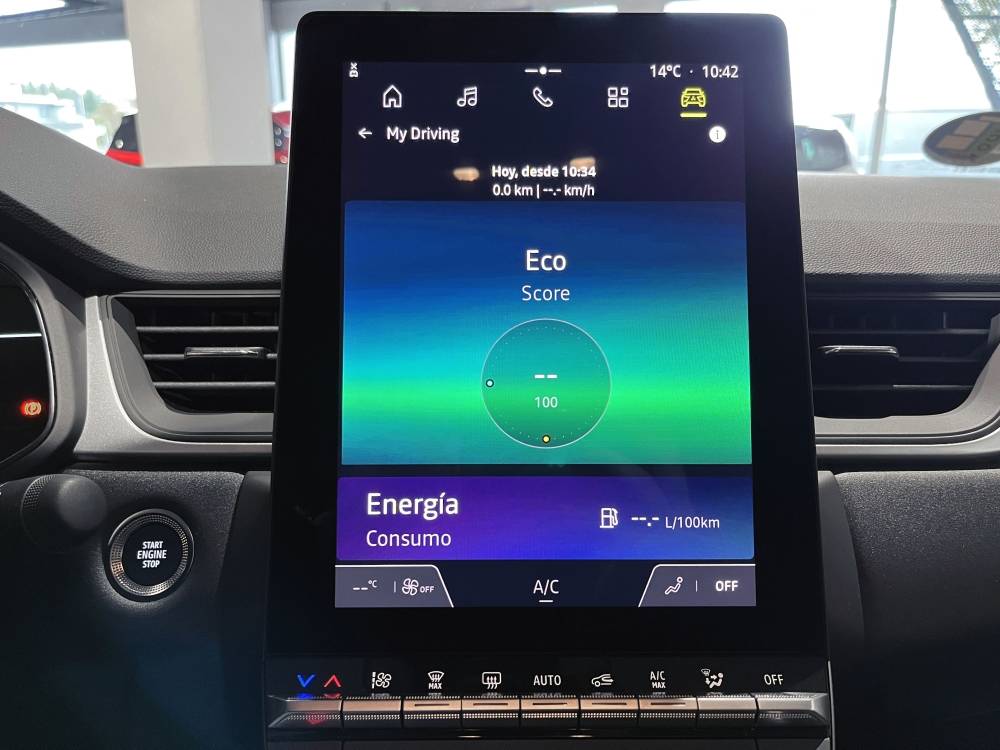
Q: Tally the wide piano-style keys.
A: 9